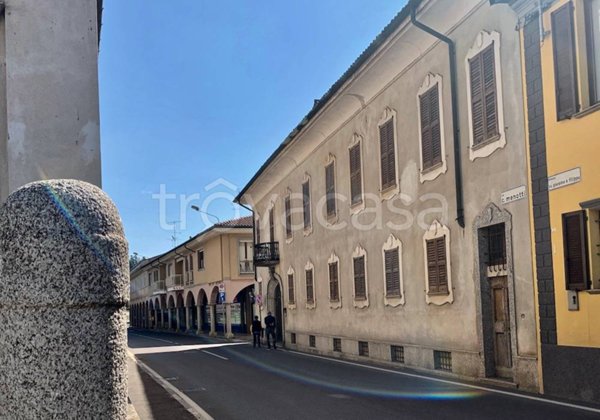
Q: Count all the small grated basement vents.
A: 6